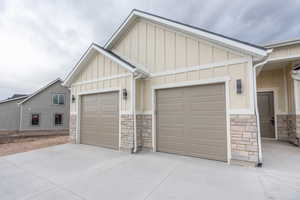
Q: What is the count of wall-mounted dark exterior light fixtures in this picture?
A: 3